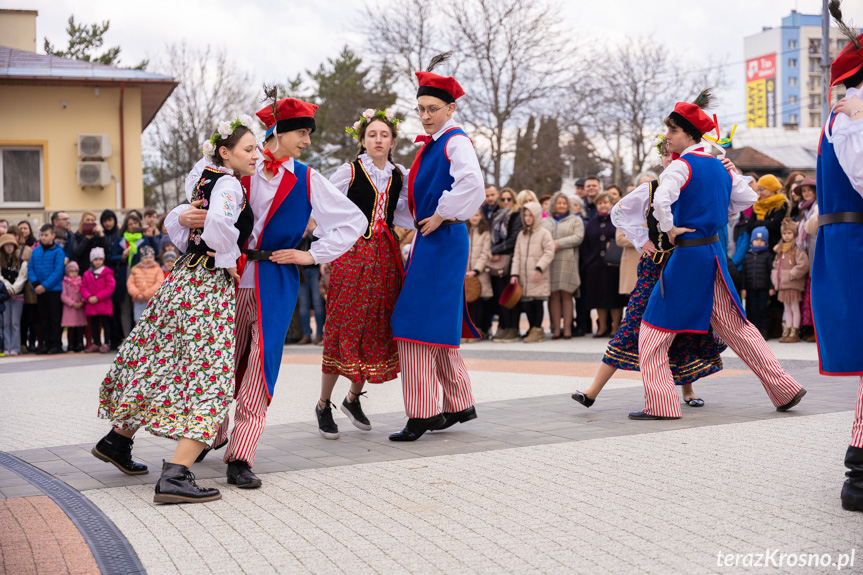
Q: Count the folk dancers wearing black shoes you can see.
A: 7